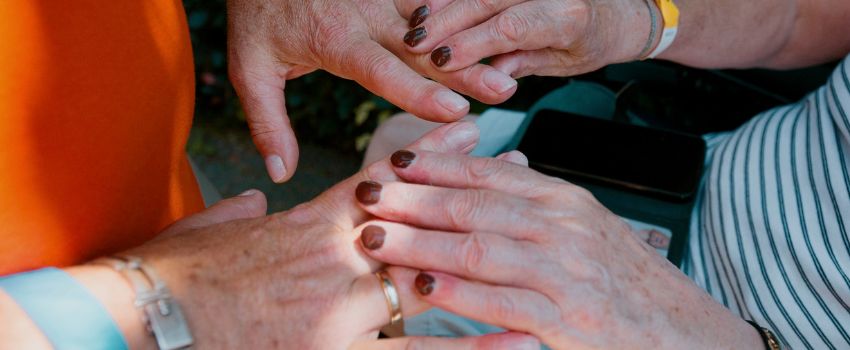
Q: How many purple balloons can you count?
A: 0